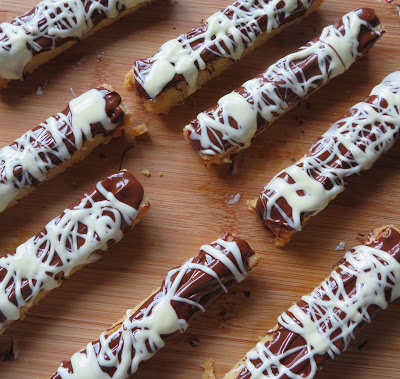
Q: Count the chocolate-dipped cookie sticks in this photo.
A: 8